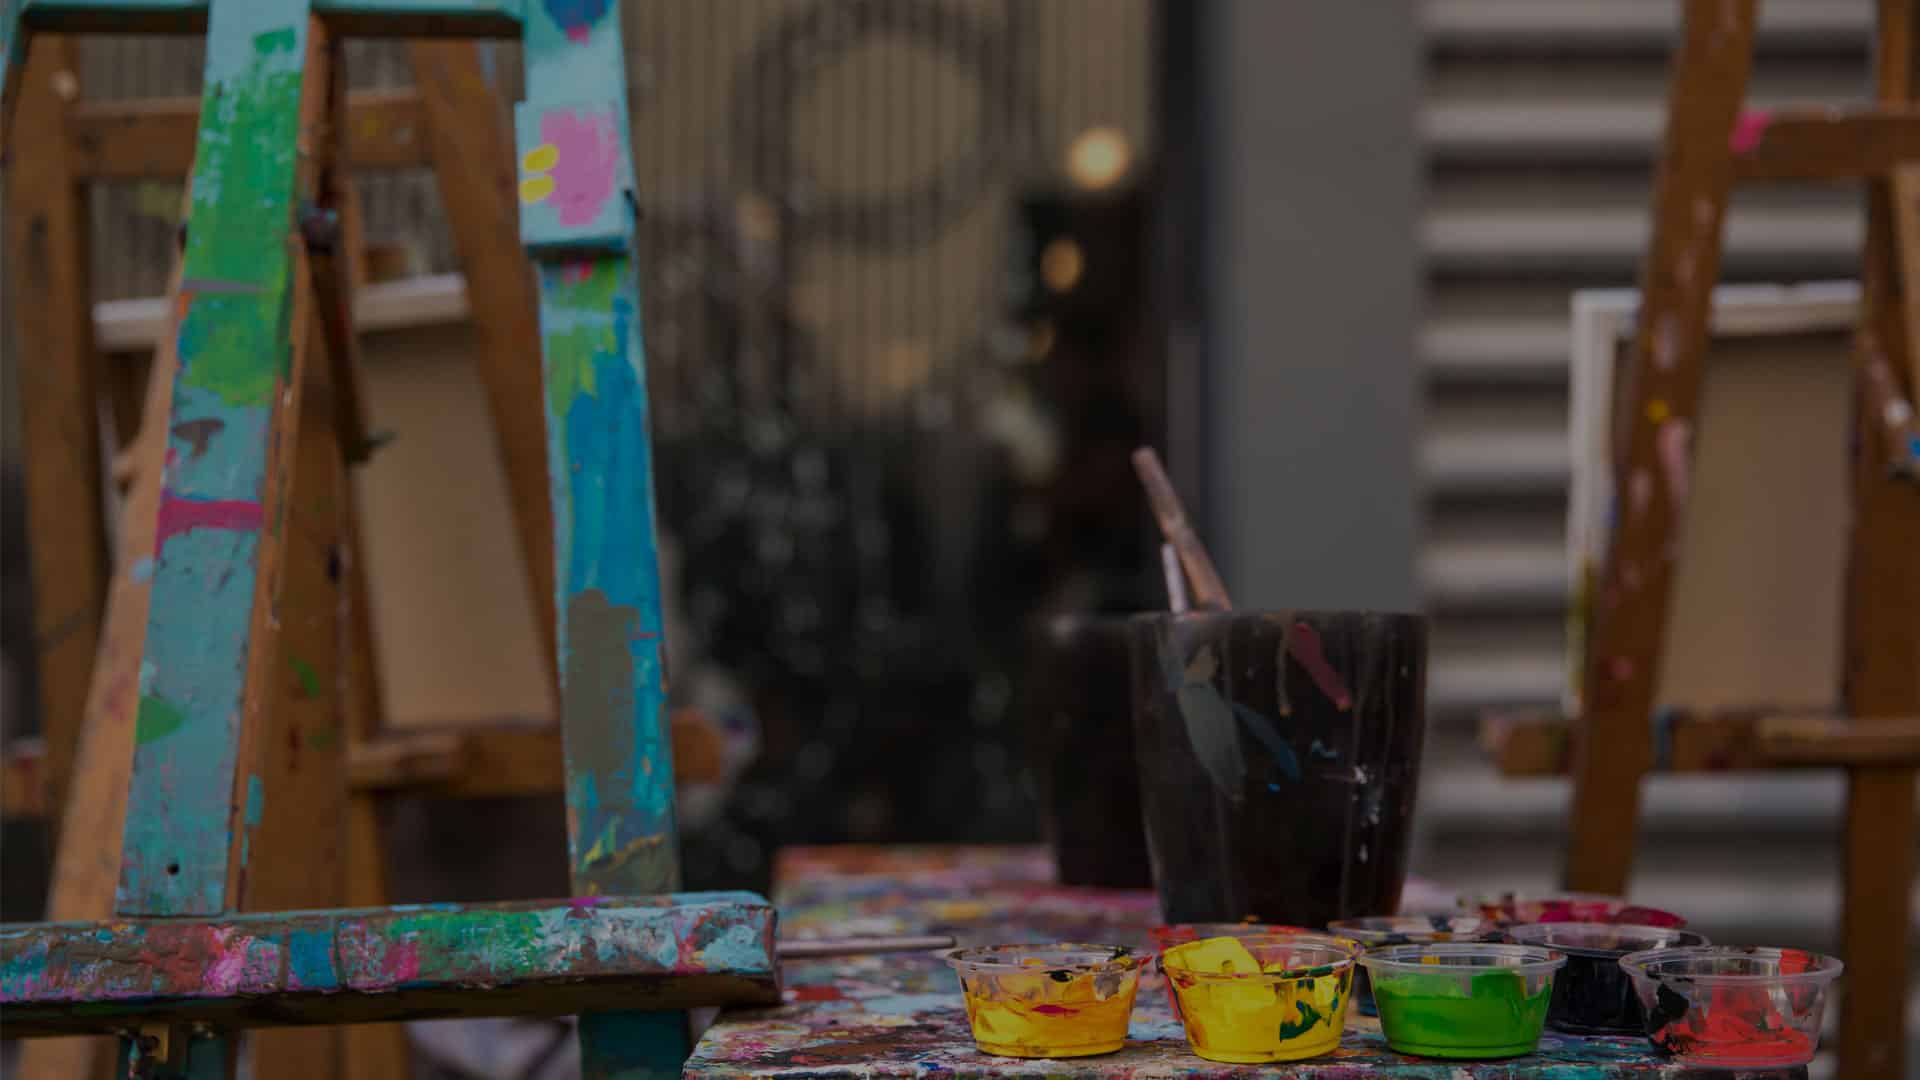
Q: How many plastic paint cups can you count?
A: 8